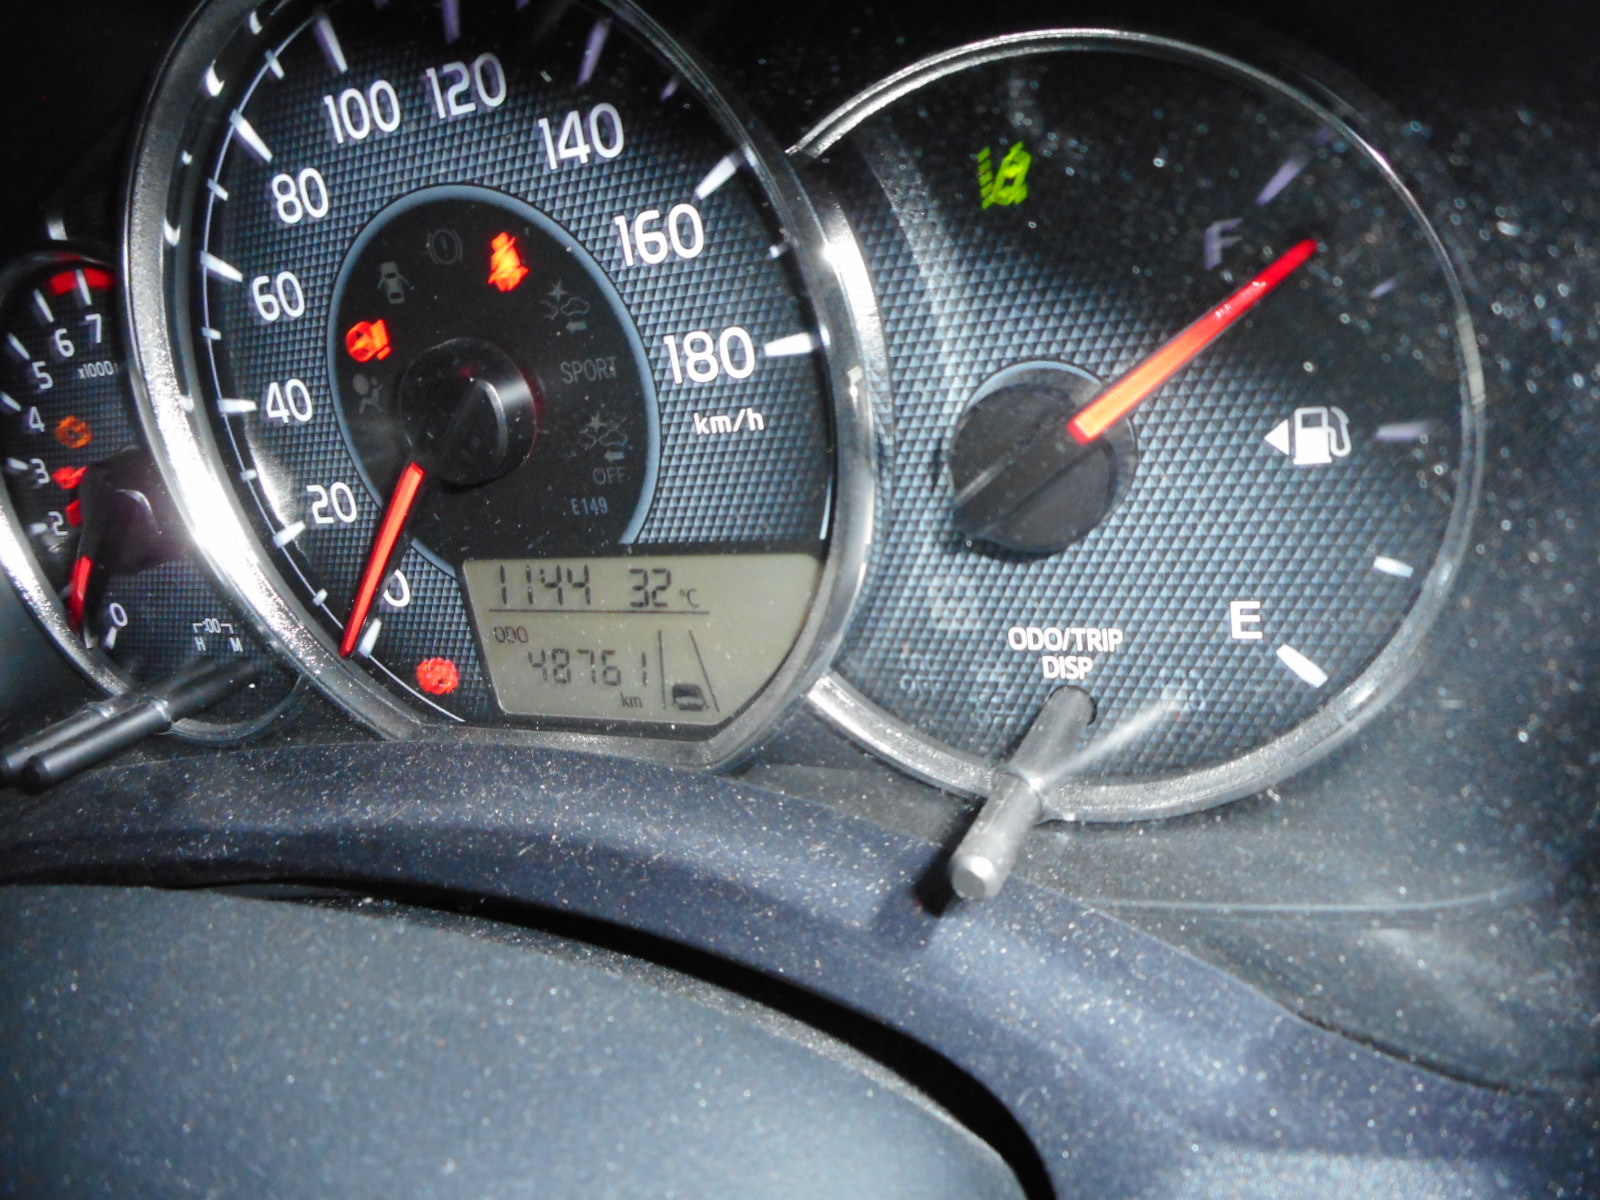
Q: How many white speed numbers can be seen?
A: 10